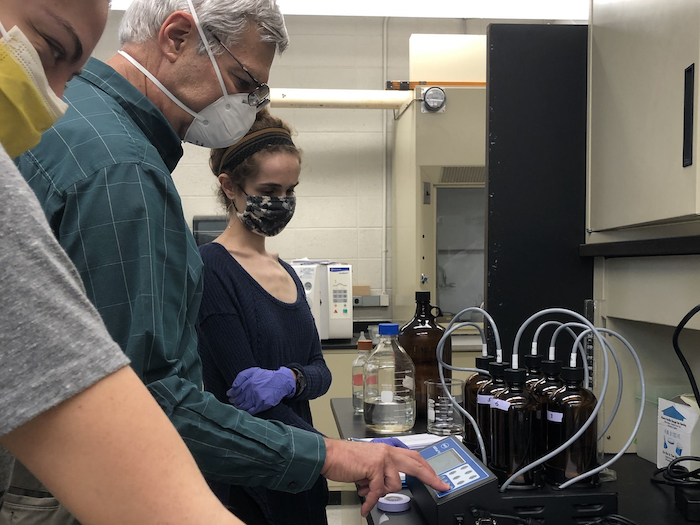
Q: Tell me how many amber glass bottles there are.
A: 7